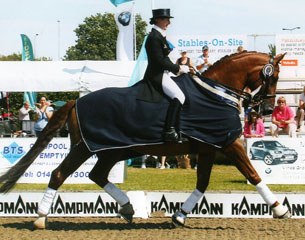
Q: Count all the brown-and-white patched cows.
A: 0